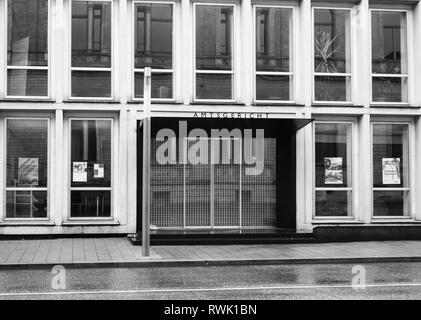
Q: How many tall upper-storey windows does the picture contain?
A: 7